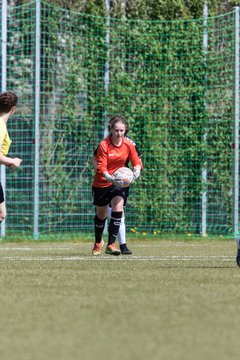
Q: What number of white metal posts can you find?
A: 5